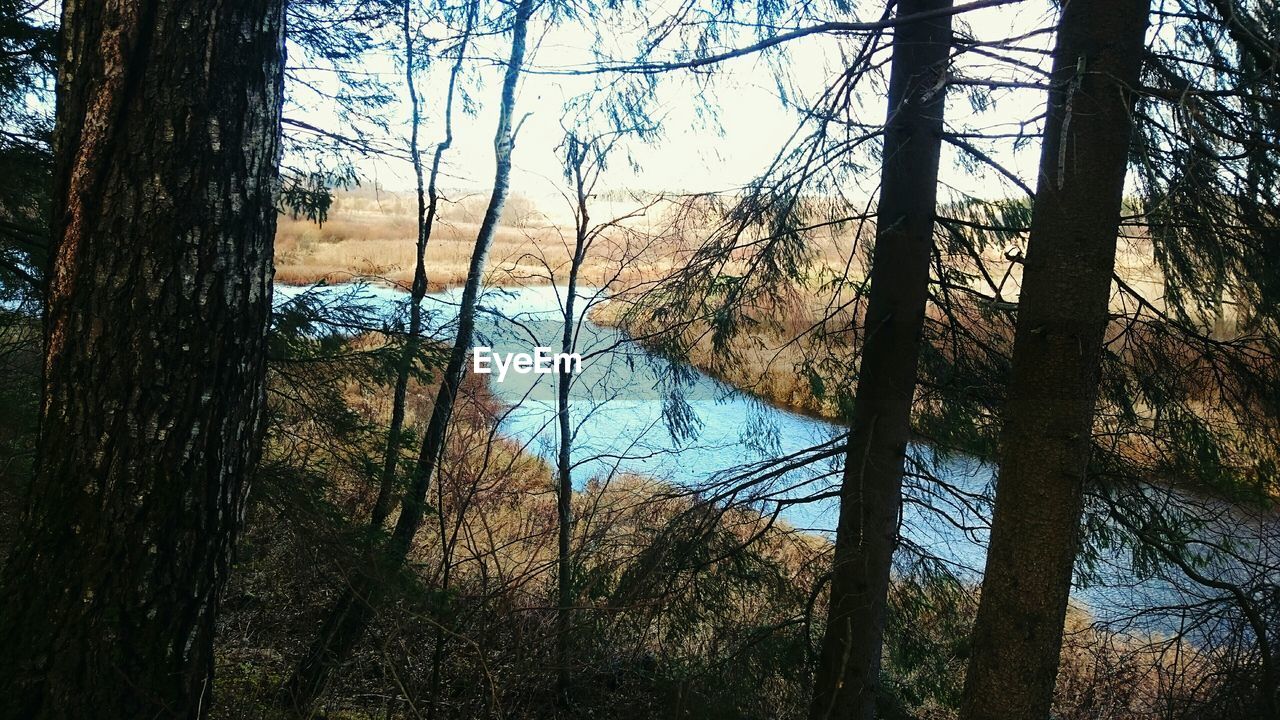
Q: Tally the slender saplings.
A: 3